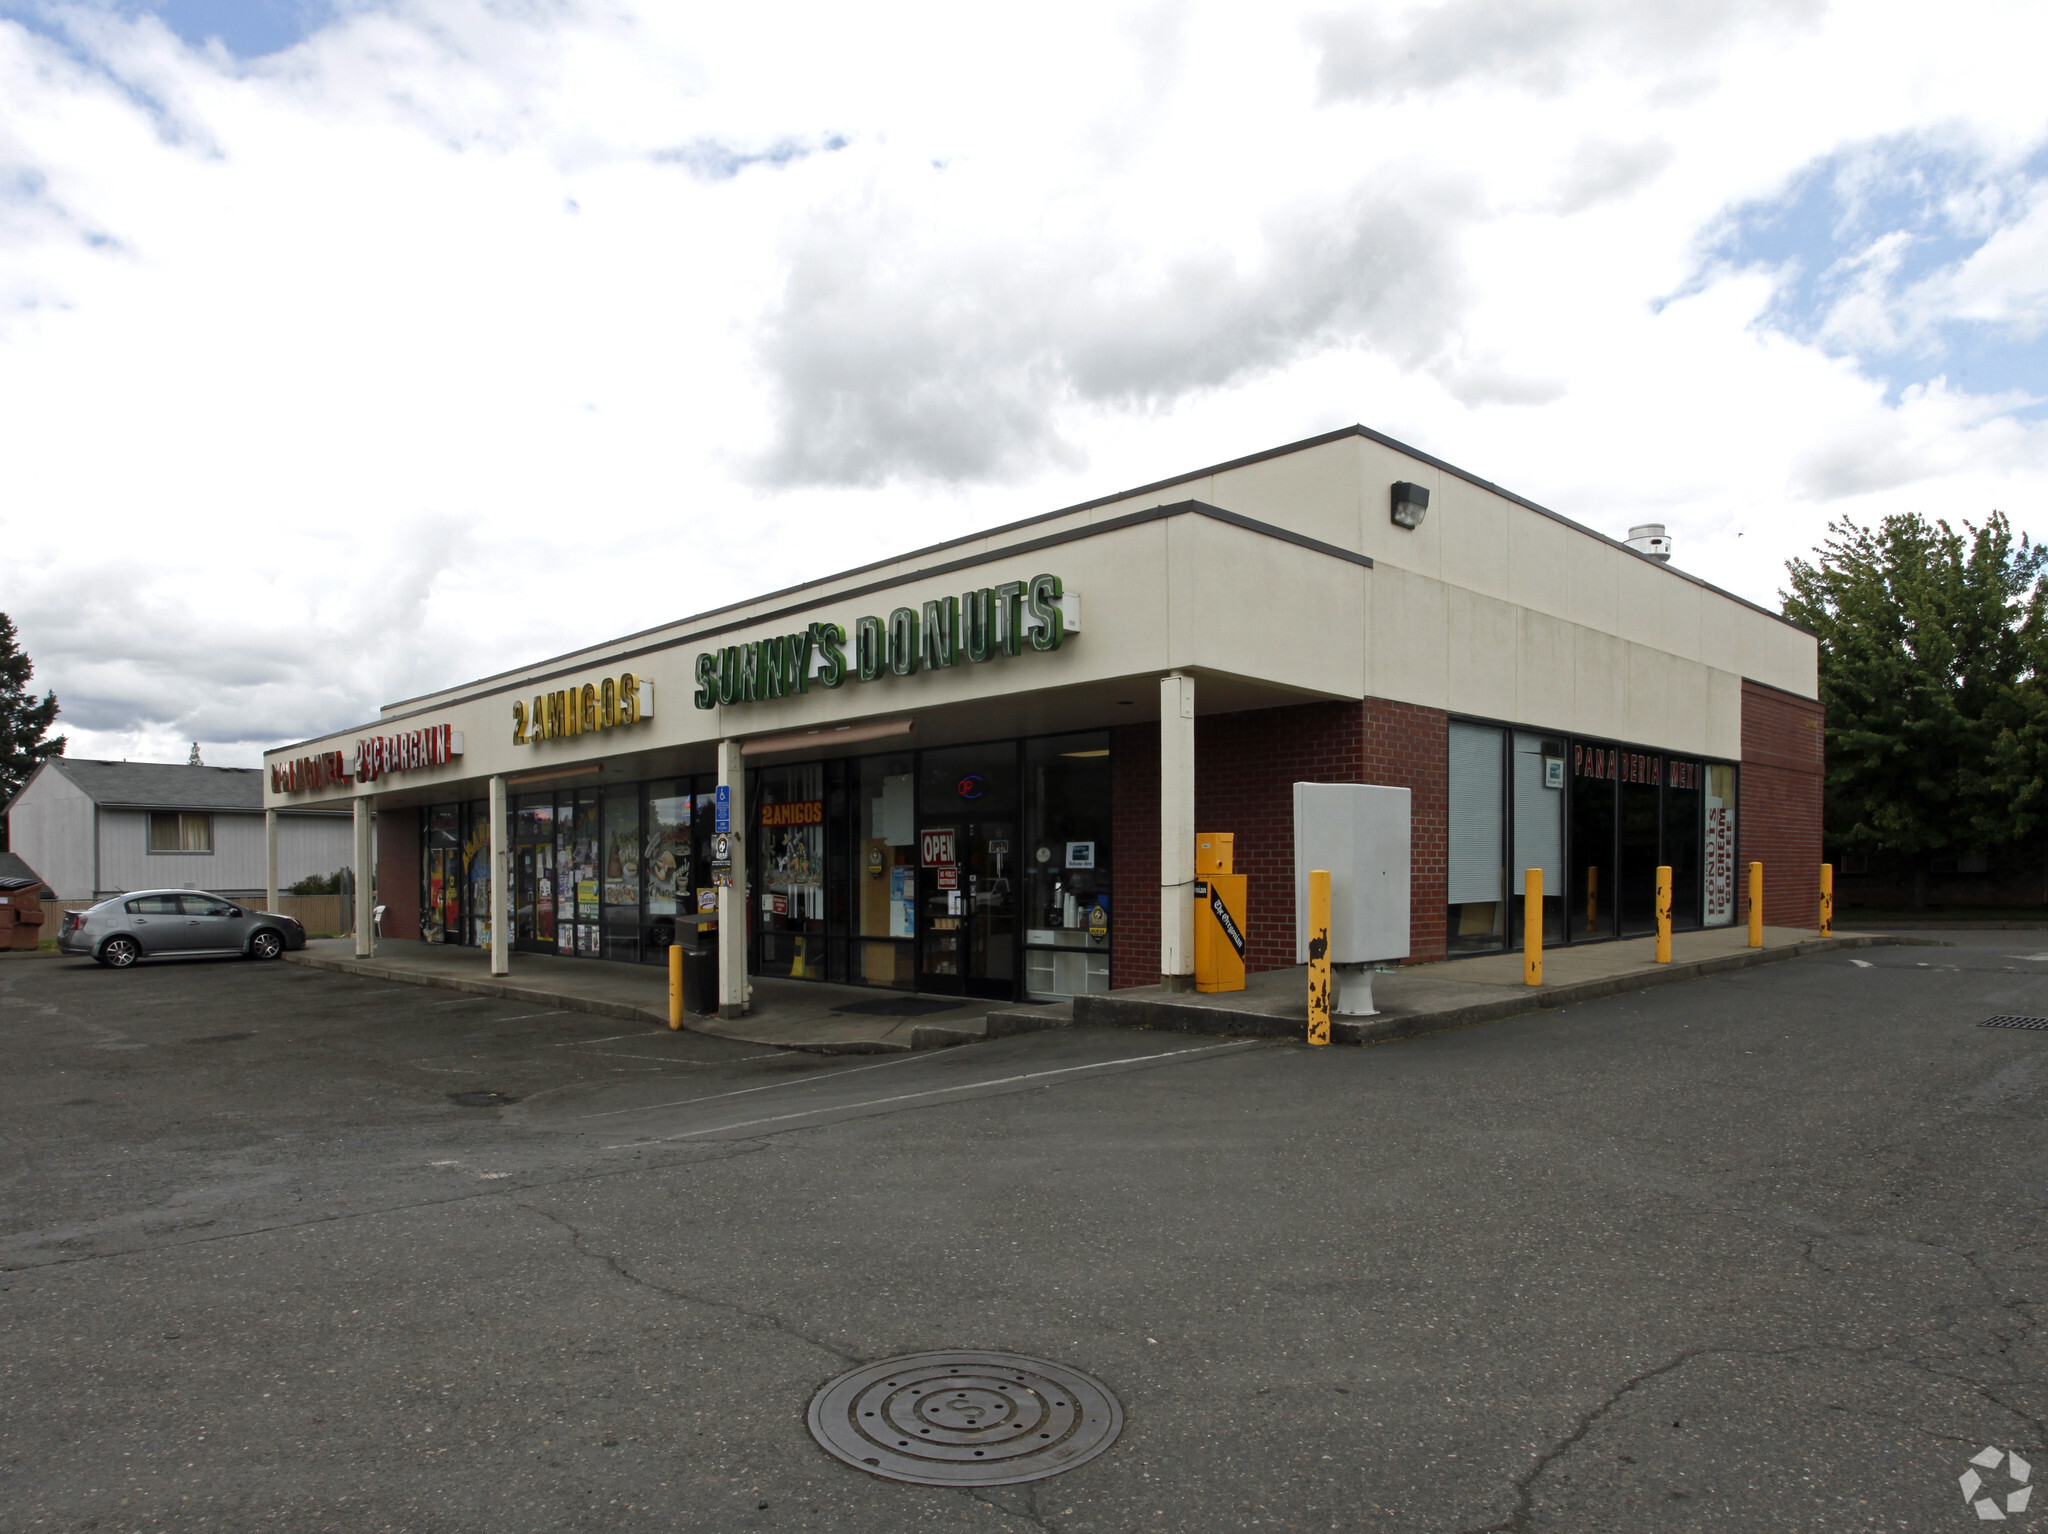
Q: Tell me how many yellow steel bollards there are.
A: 6